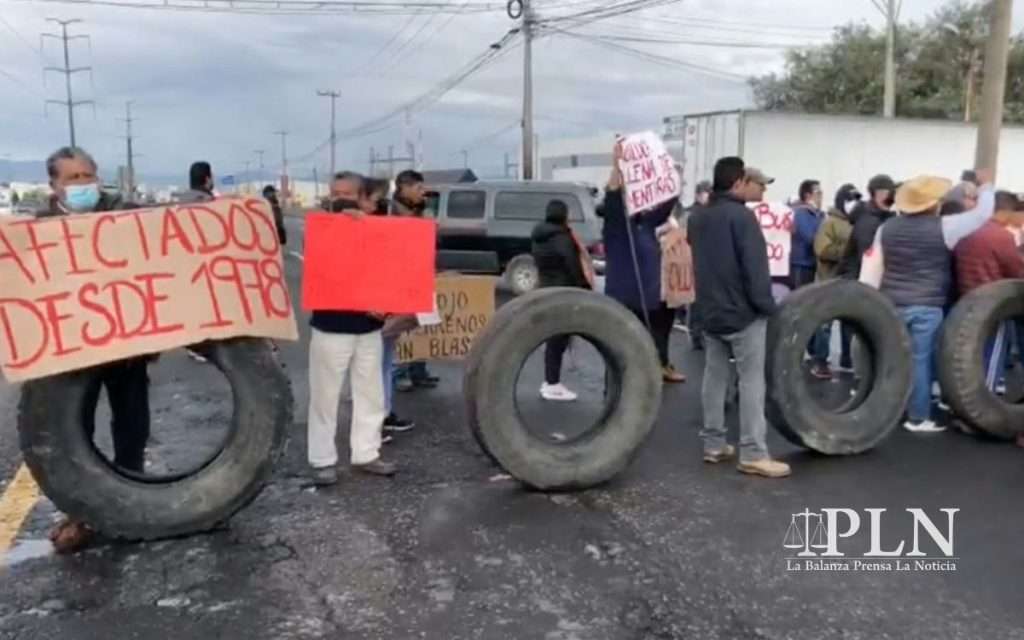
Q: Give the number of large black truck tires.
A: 4